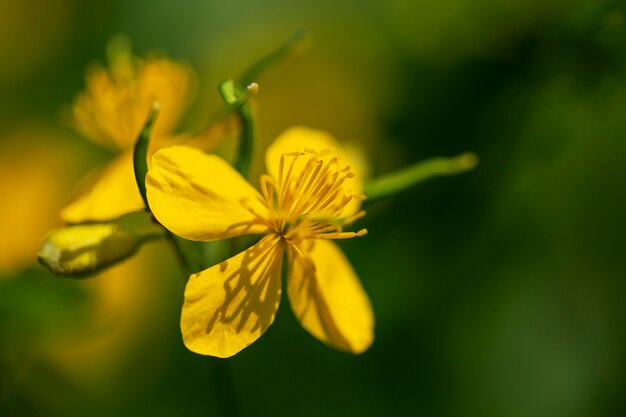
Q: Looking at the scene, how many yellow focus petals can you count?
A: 4